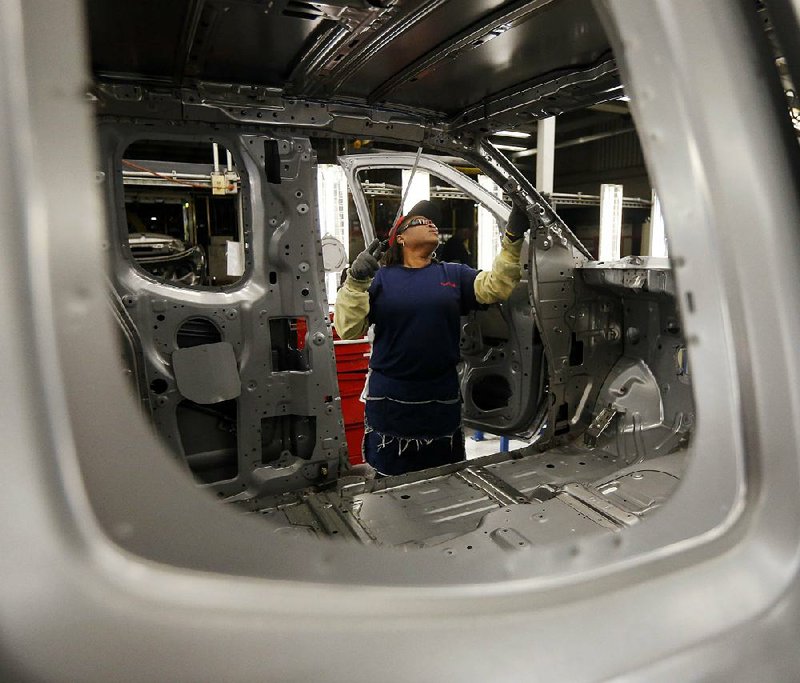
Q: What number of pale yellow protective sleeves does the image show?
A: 2